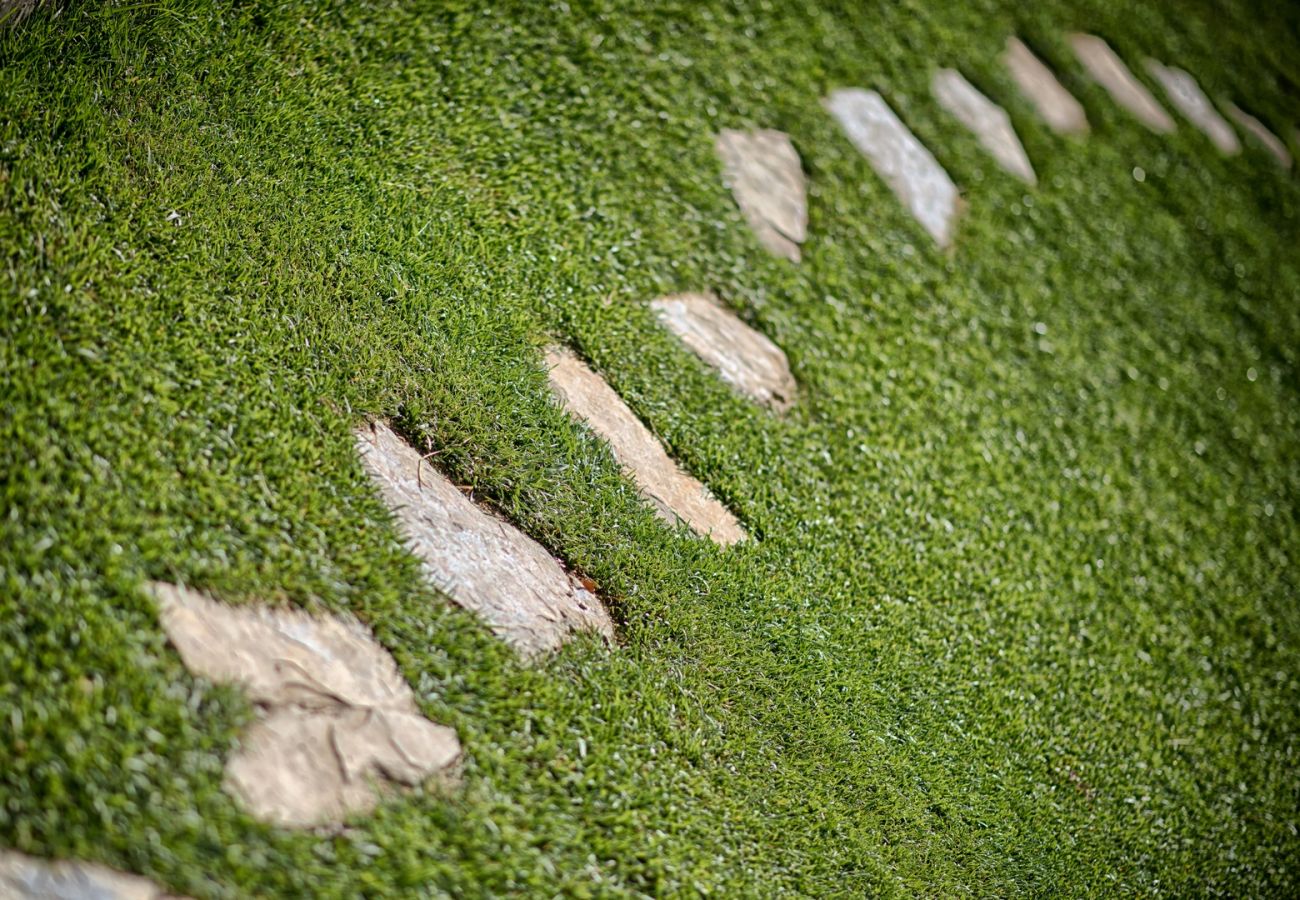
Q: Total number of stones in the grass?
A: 12